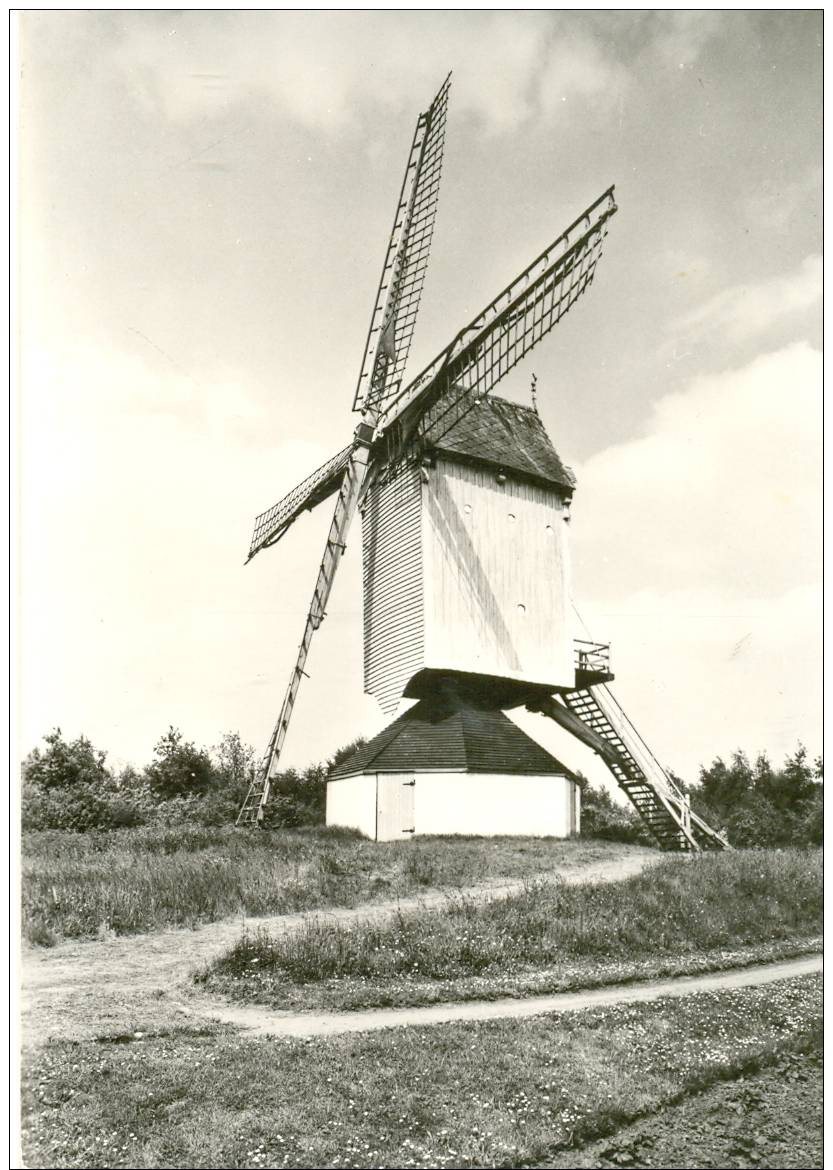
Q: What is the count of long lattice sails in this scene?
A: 4